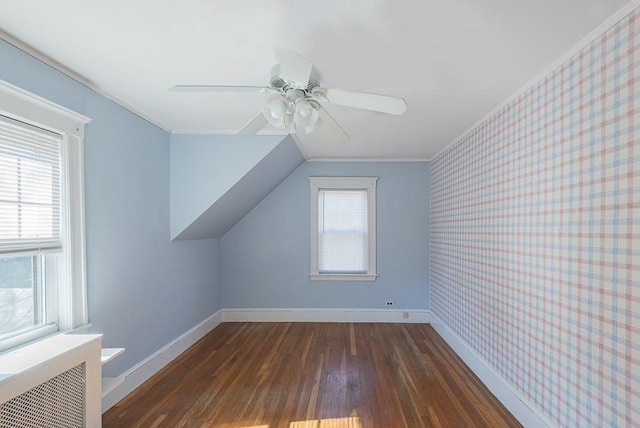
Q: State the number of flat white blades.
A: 5